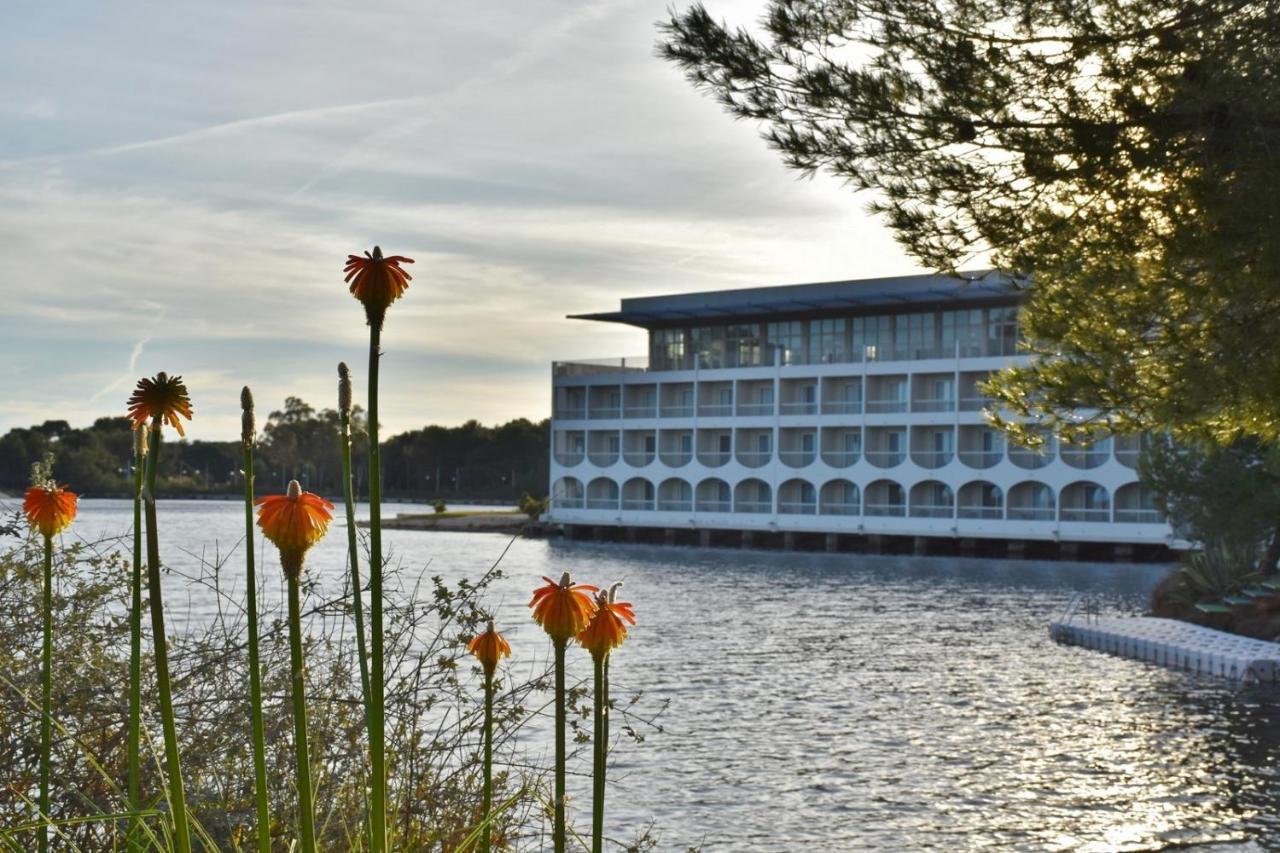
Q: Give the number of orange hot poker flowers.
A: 7